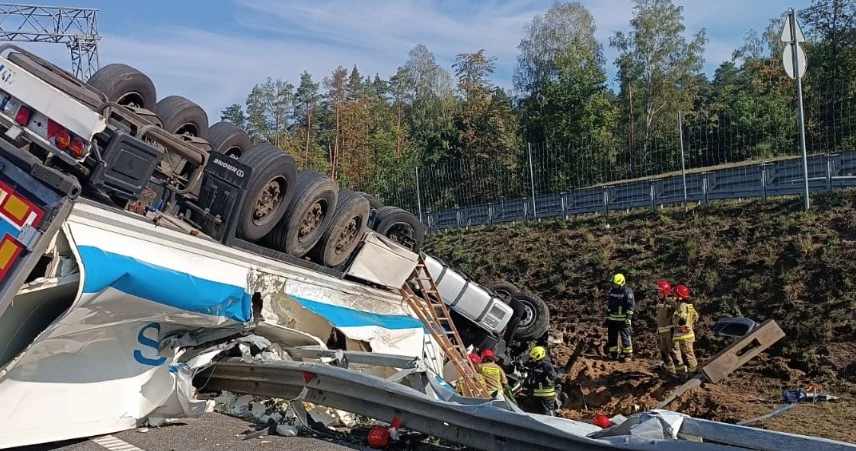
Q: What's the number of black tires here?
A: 10